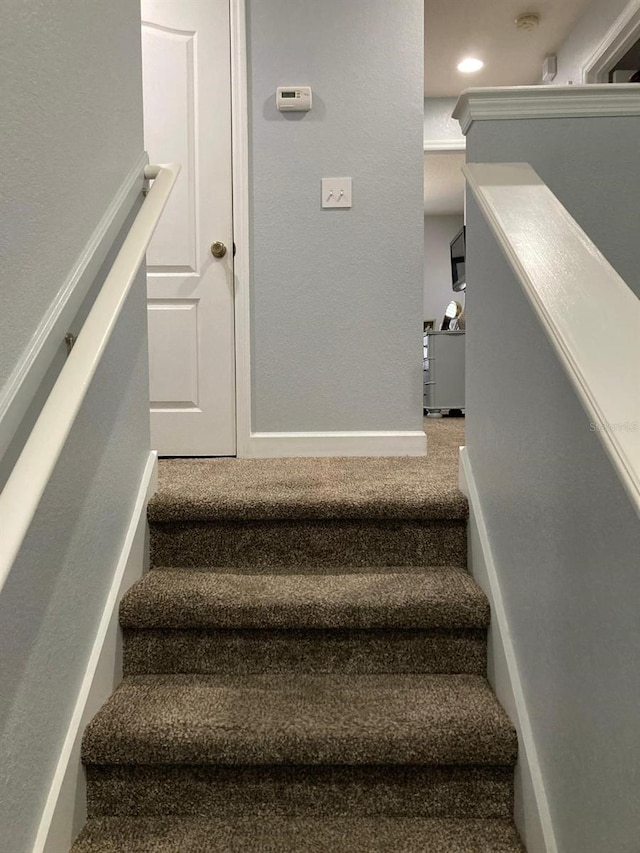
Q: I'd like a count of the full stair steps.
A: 3